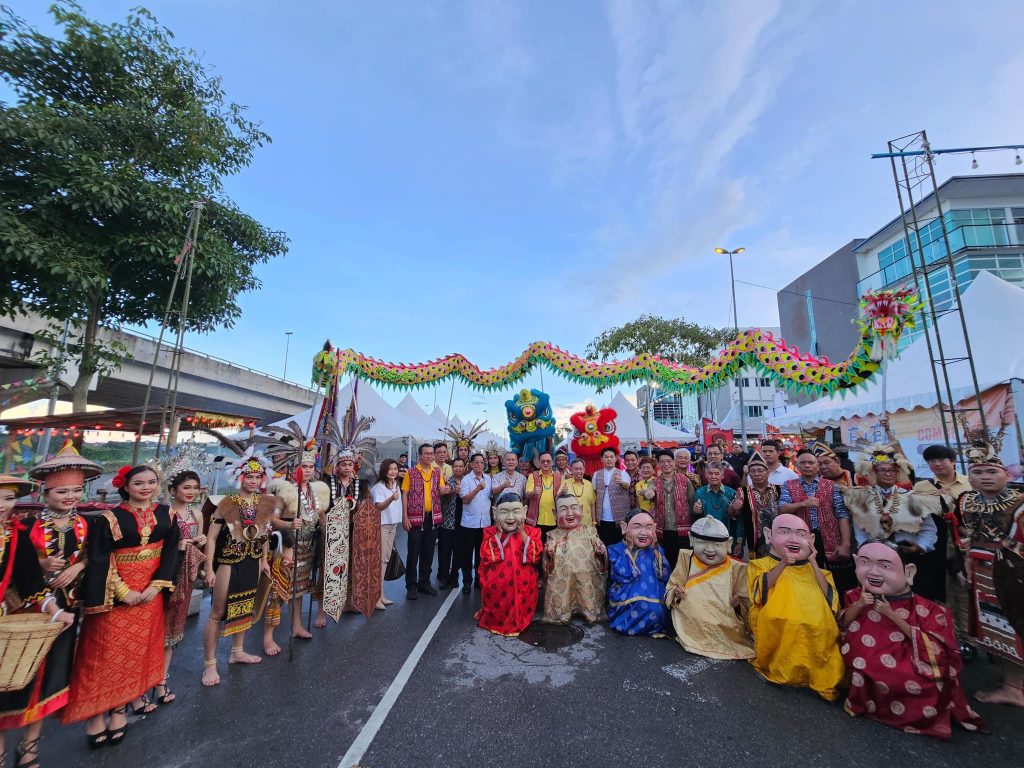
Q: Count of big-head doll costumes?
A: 6